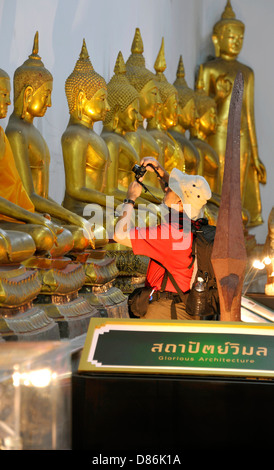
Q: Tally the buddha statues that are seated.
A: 8